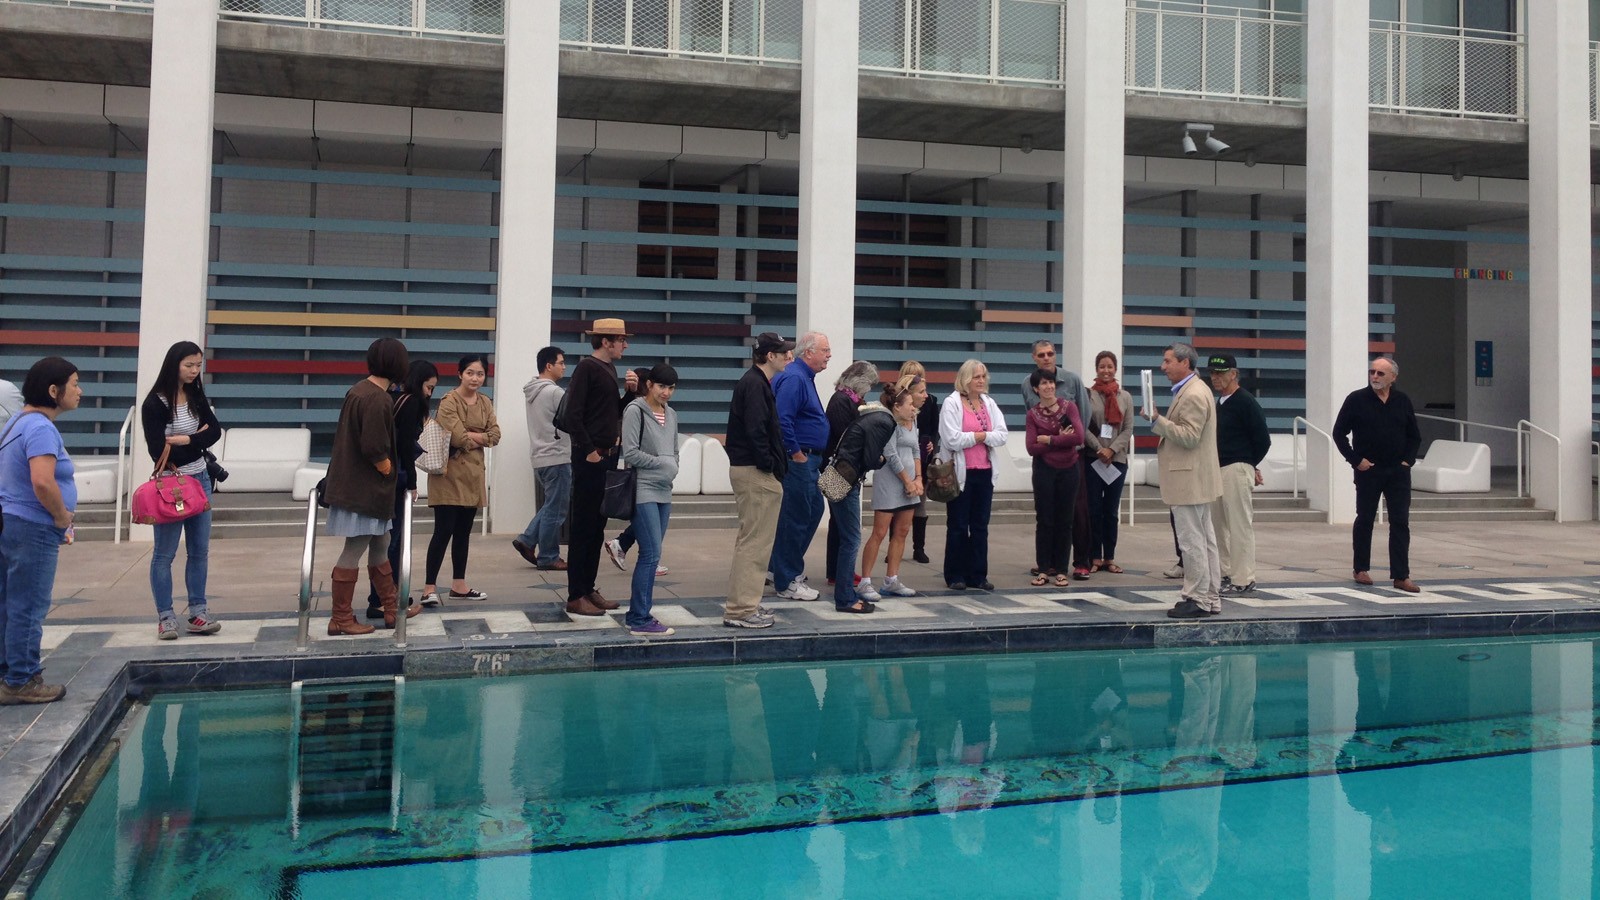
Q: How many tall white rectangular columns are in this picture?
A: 6